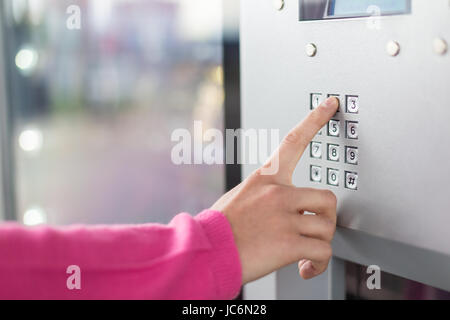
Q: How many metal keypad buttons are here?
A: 12